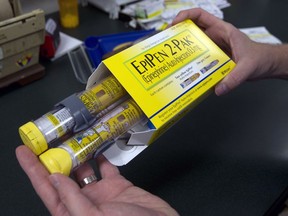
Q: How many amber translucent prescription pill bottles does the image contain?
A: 1